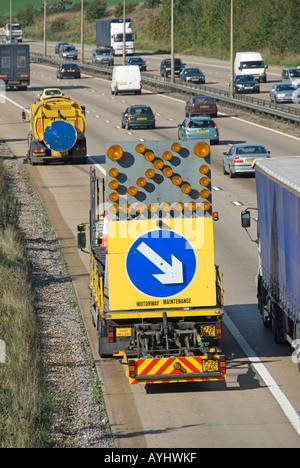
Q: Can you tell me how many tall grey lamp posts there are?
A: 6